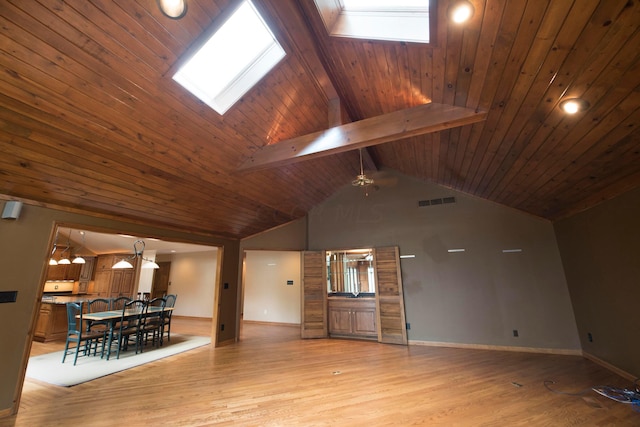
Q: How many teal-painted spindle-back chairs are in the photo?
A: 6